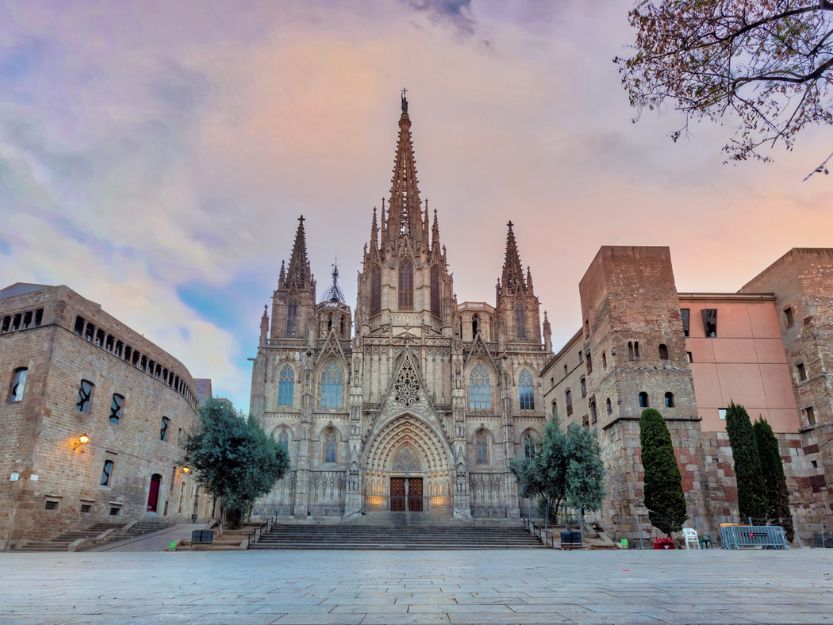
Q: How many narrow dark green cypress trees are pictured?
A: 3